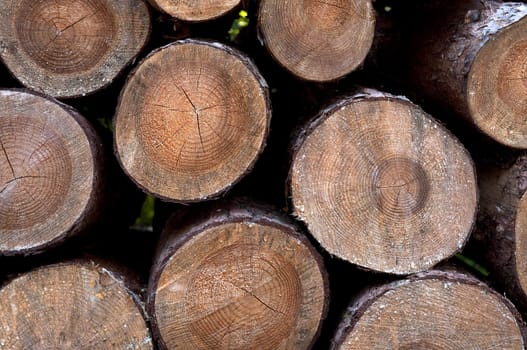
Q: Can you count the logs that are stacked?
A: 11